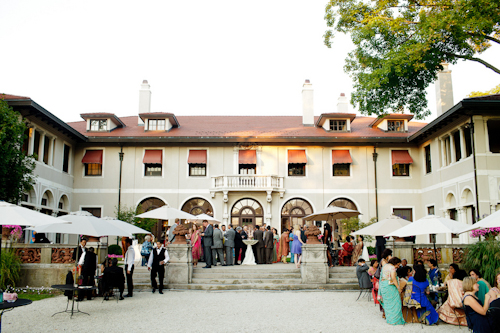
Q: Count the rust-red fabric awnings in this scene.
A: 7